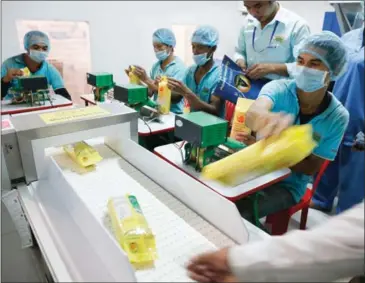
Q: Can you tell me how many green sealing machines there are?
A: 4